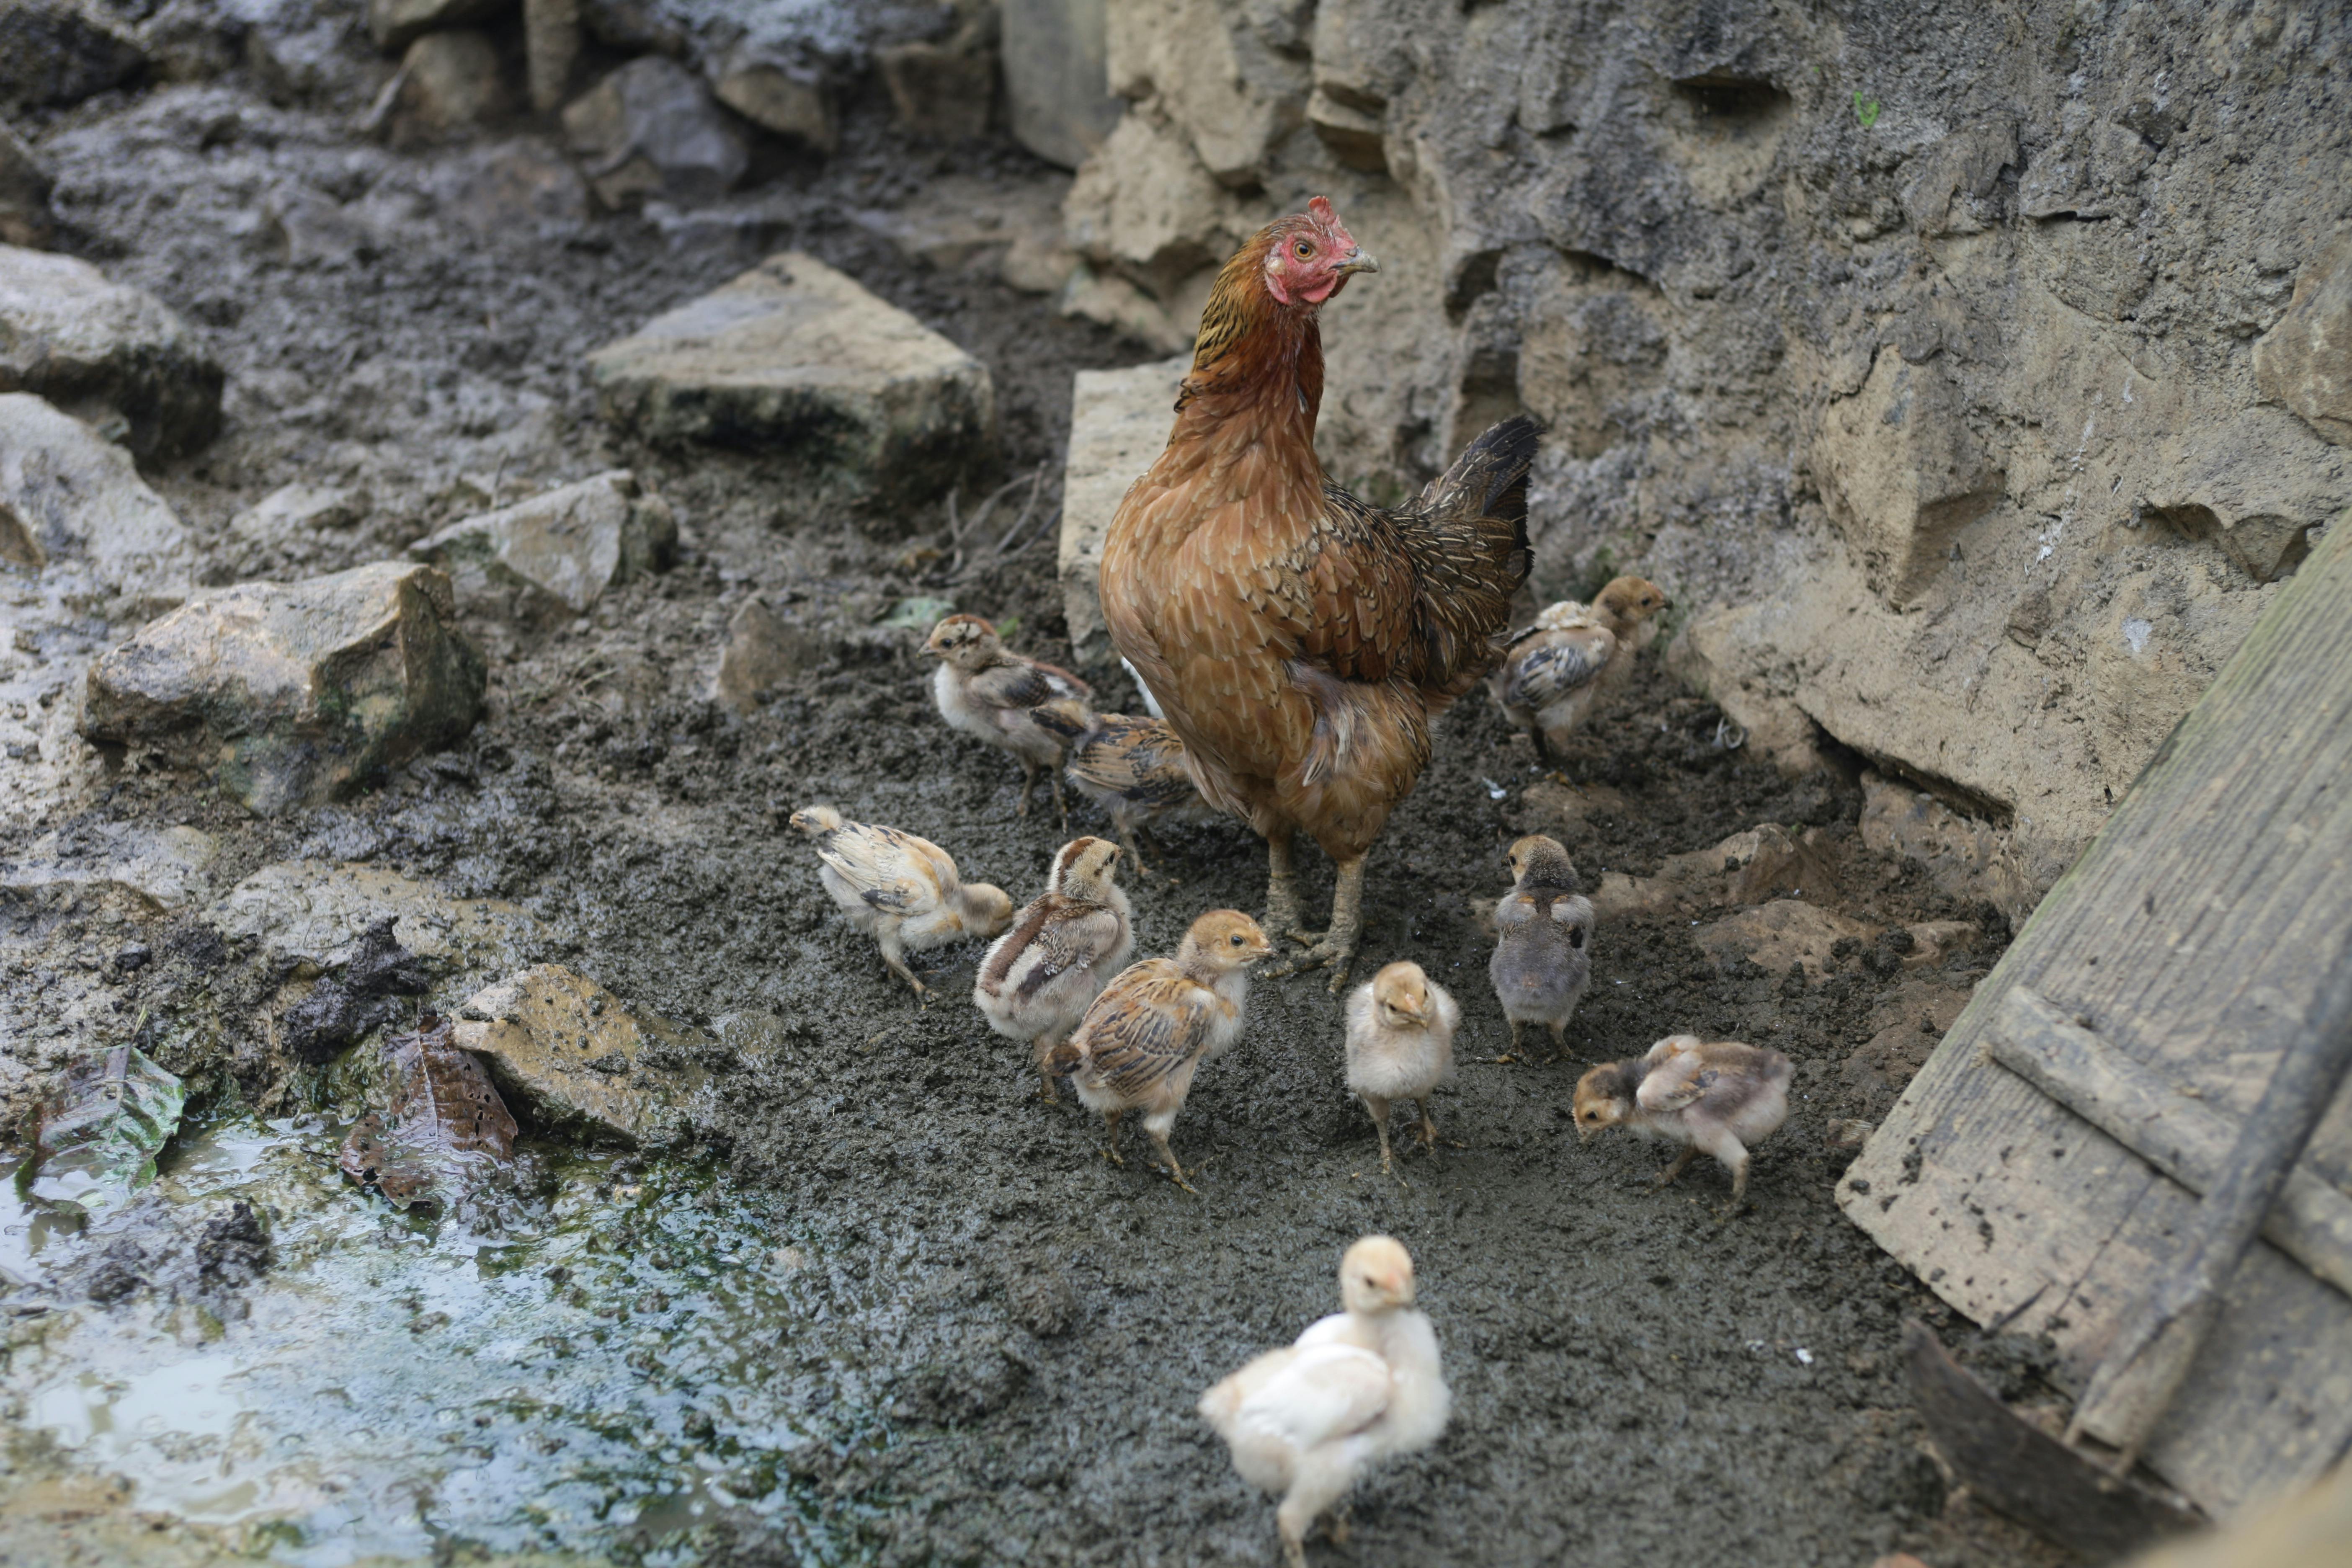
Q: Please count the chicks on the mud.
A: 10